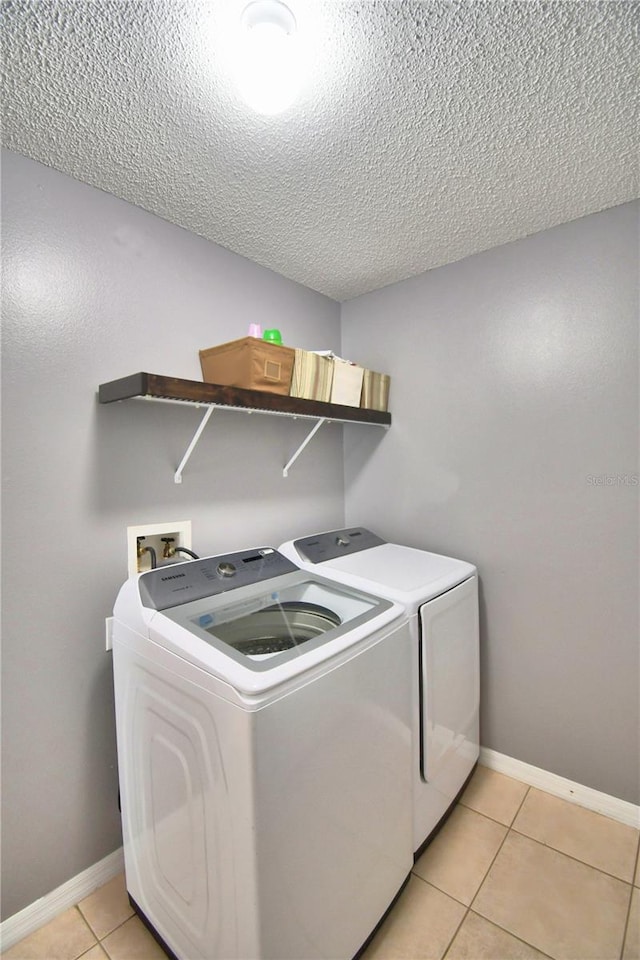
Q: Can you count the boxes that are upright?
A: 4